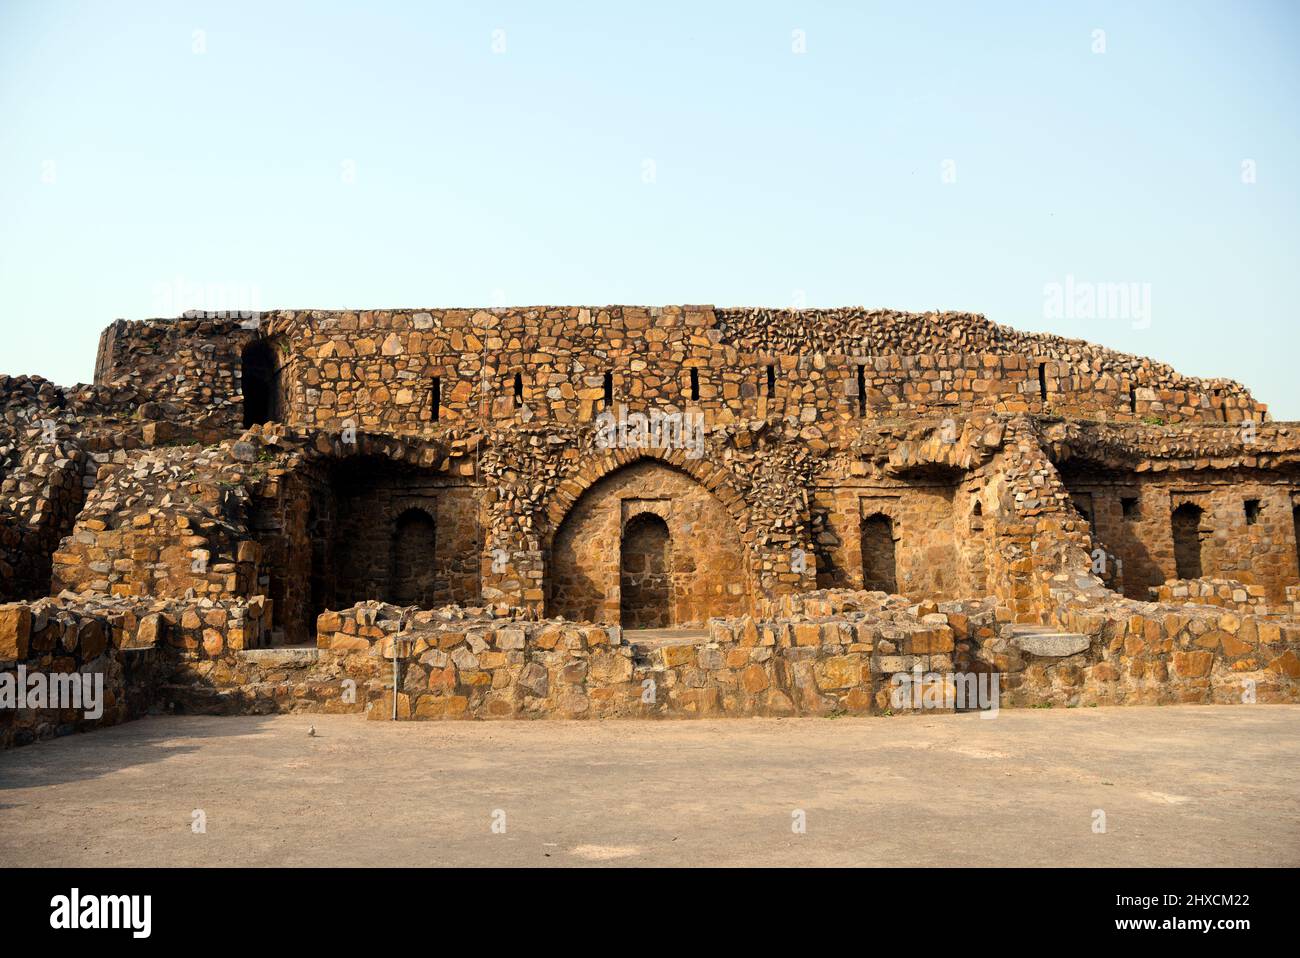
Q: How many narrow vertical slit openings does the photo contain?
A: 8